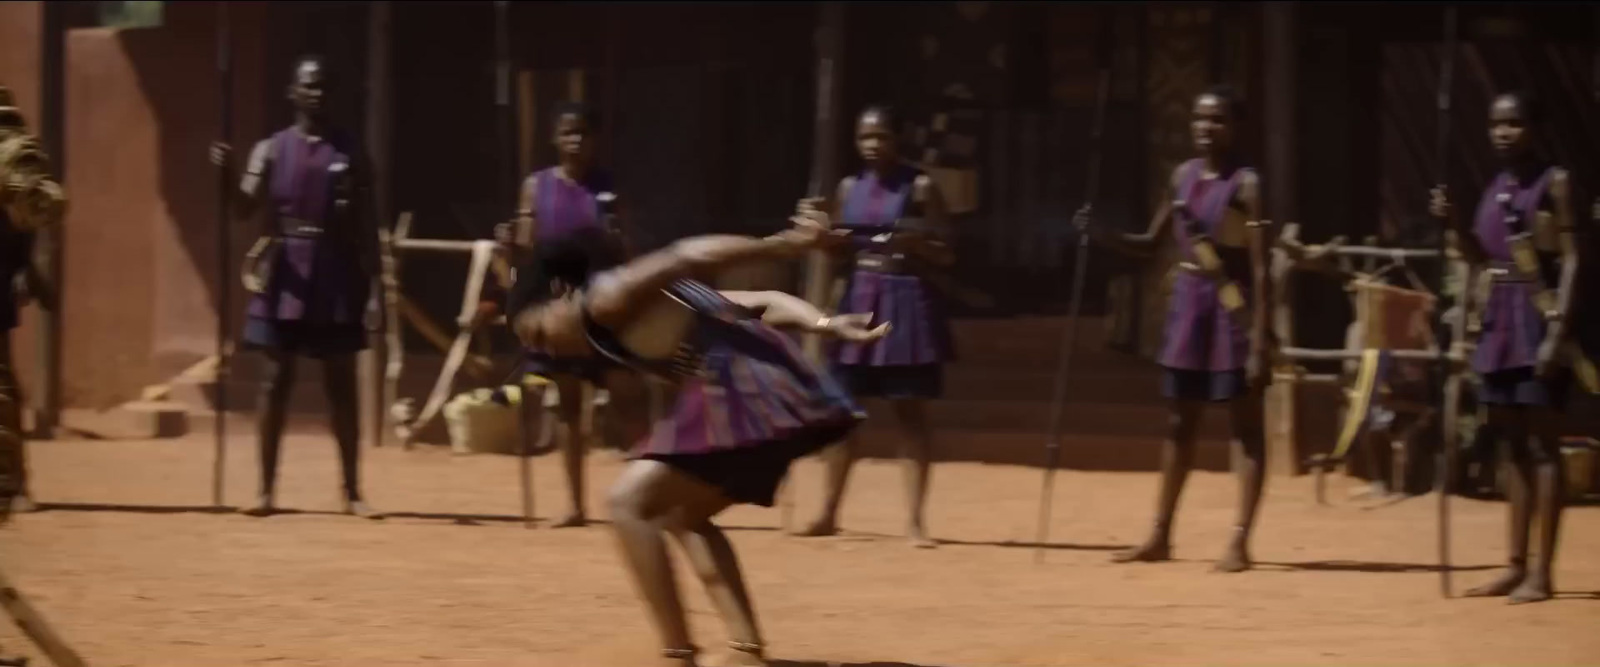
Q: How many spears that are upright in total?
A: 5